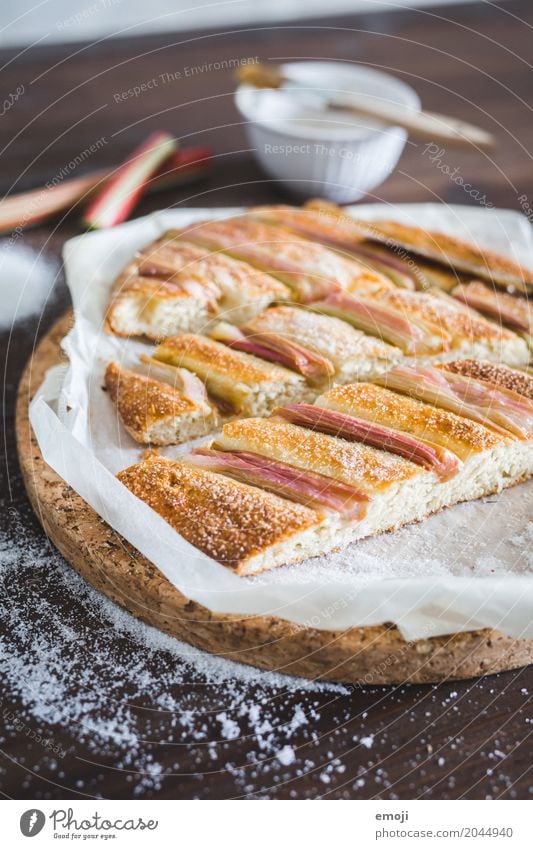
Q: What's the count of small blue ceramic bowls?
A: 0